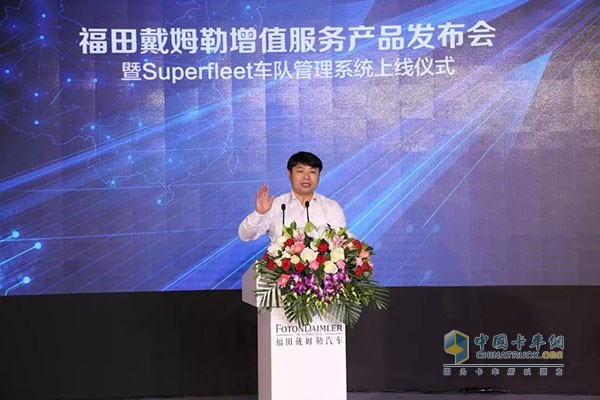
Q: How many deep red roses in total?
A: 10